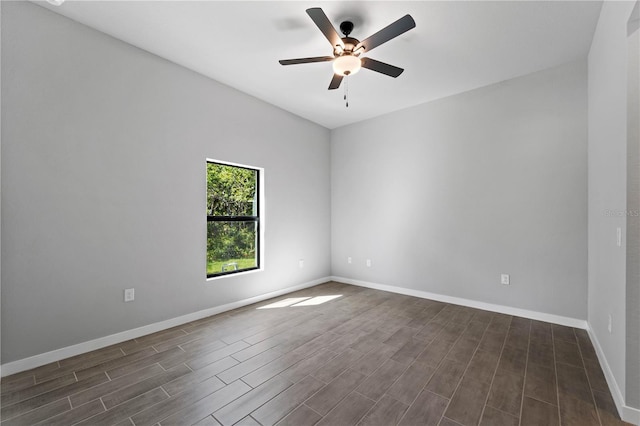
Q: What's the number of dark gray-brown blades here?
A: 5